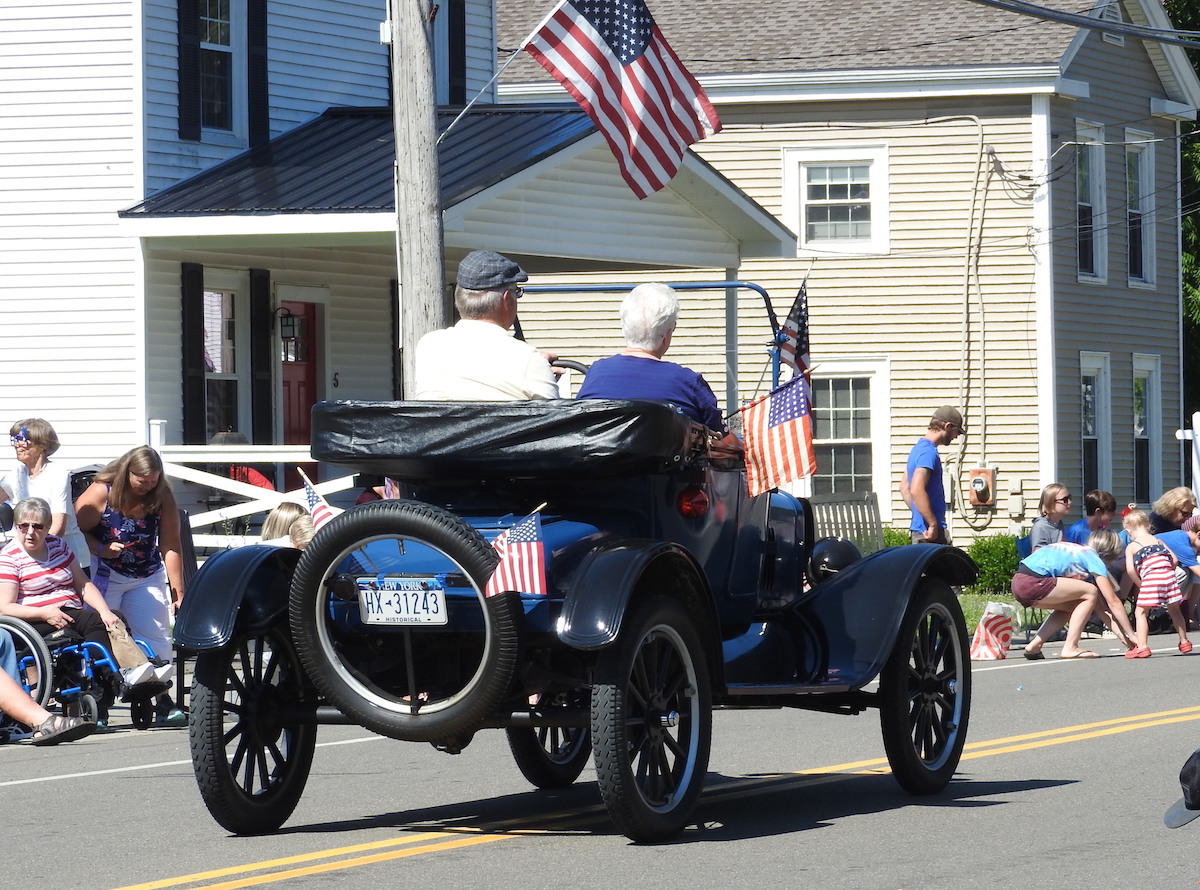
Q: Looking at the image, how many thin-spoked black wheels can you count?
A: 4